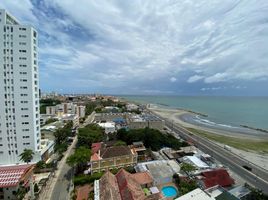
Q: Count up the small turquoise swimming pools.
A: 1